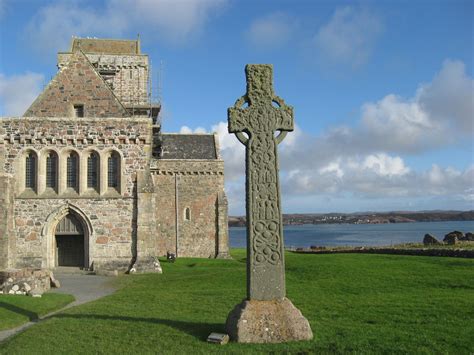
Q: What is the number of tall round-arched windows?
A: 5